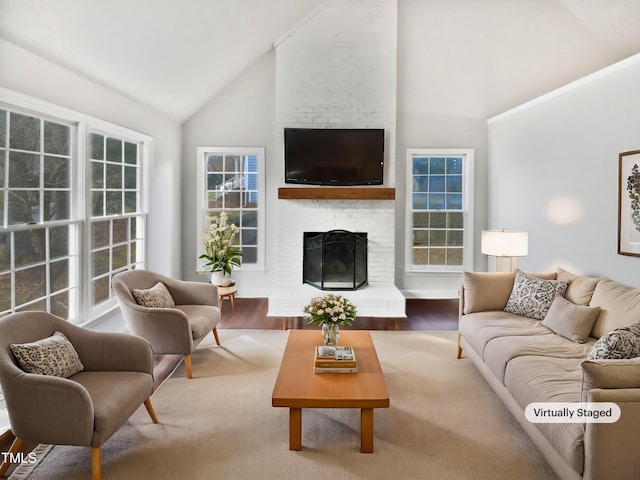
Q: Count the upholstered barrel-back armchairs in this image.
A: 2